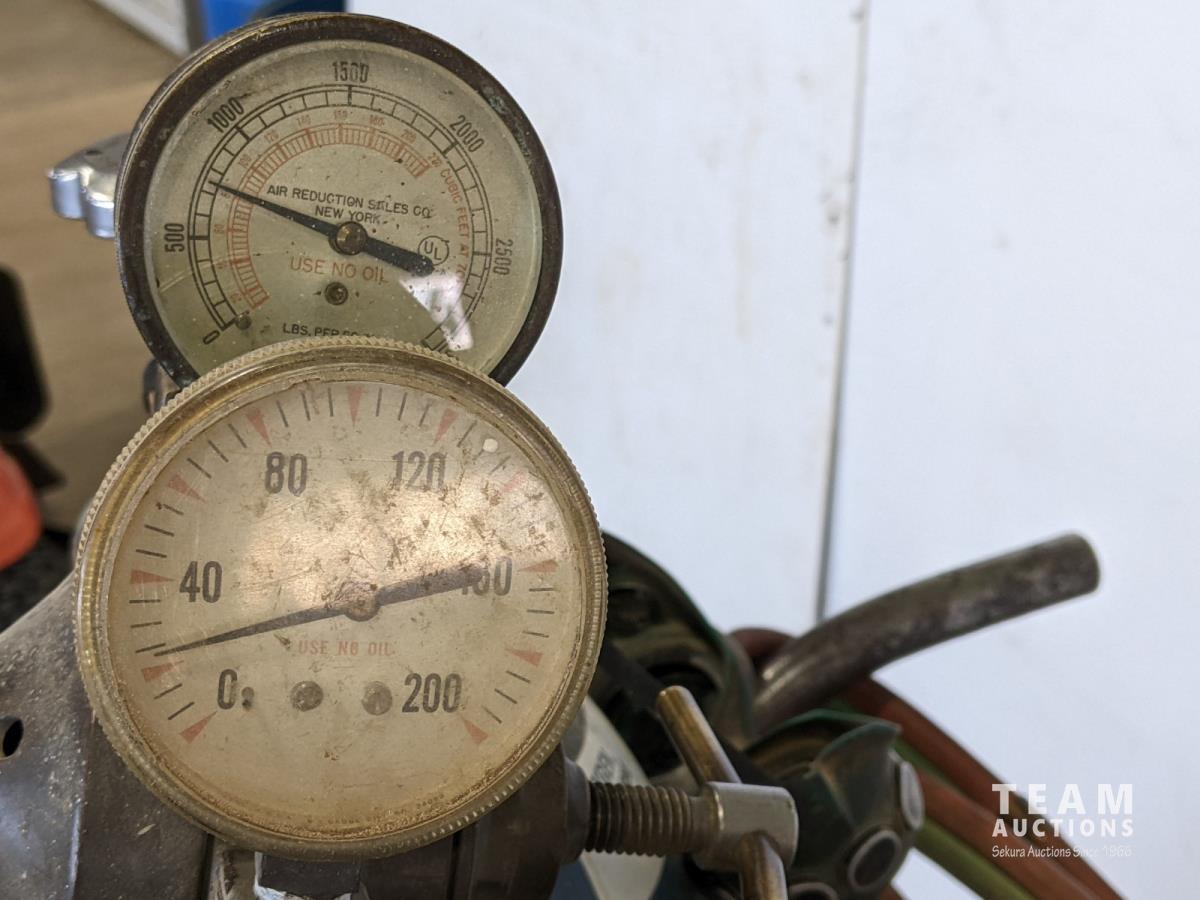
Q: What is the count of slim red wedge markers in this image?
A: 11